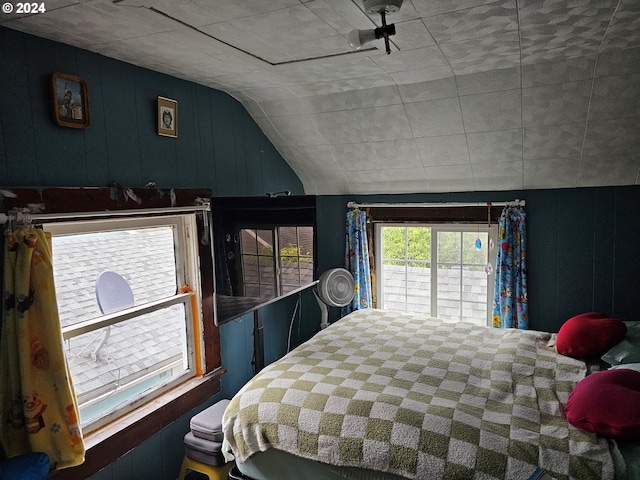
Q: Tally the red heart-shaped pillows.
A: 2